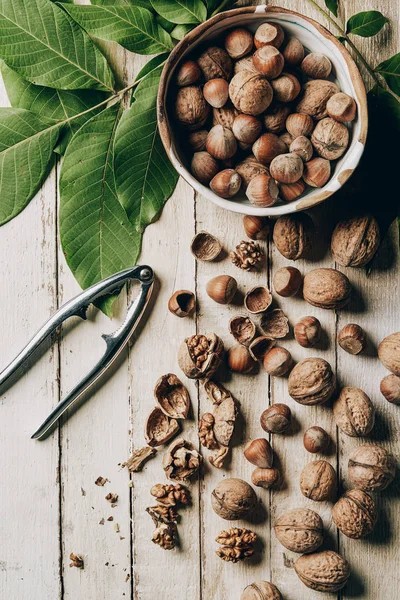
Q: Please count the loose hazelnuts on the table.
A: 12